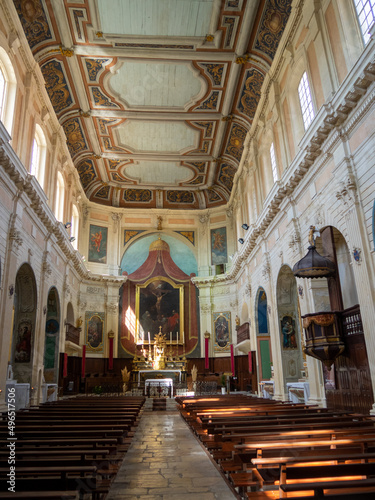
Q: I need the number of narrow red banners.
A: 6